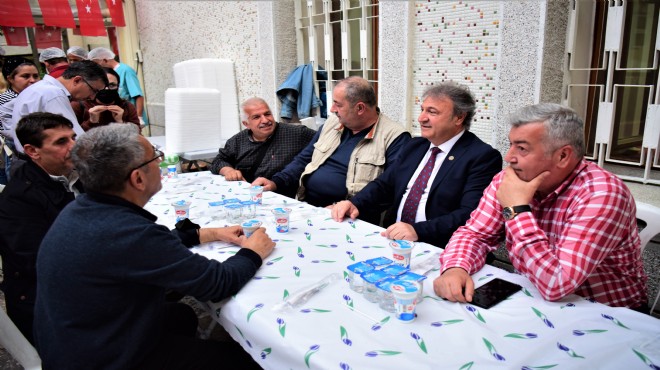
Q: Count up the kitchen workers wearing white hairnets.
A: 3